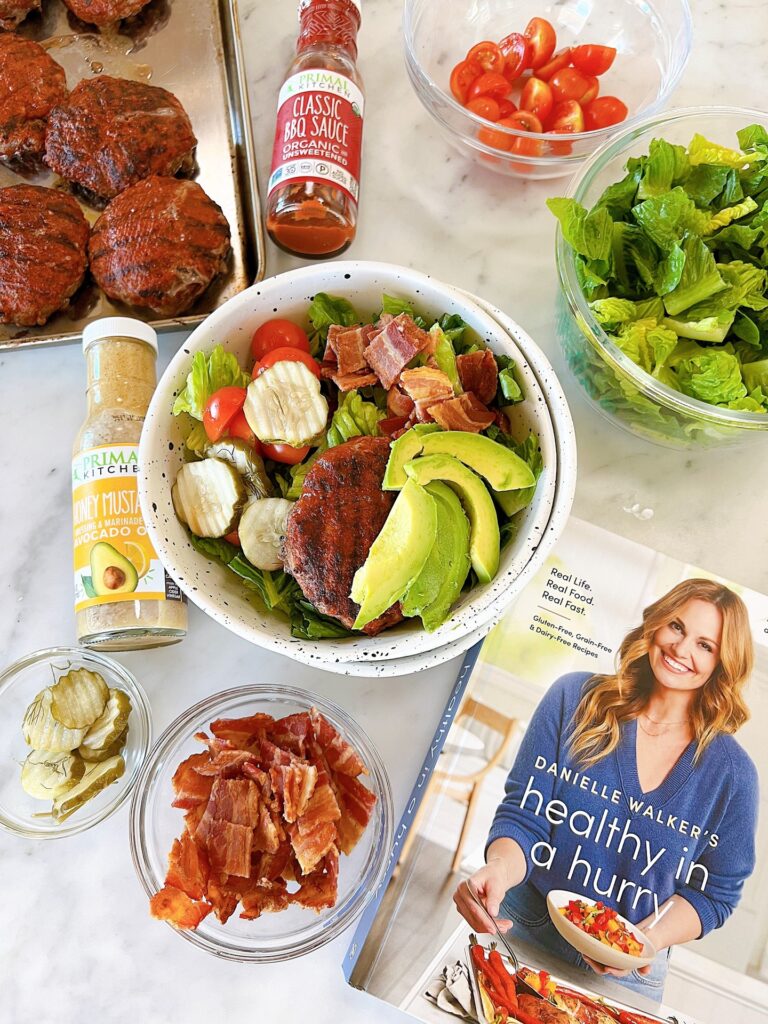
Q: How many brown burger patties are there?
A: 7